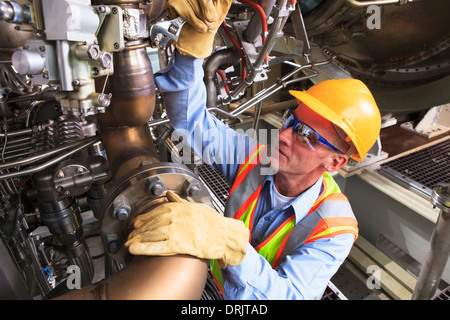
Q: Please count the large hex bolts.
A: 4